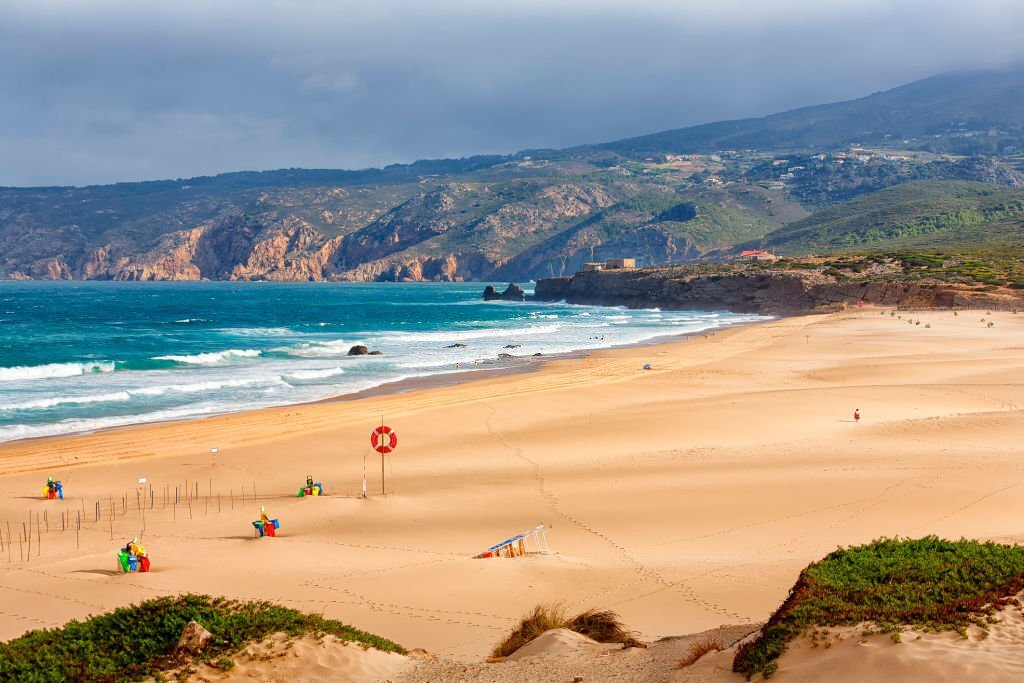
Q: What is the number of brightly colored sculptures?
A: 4